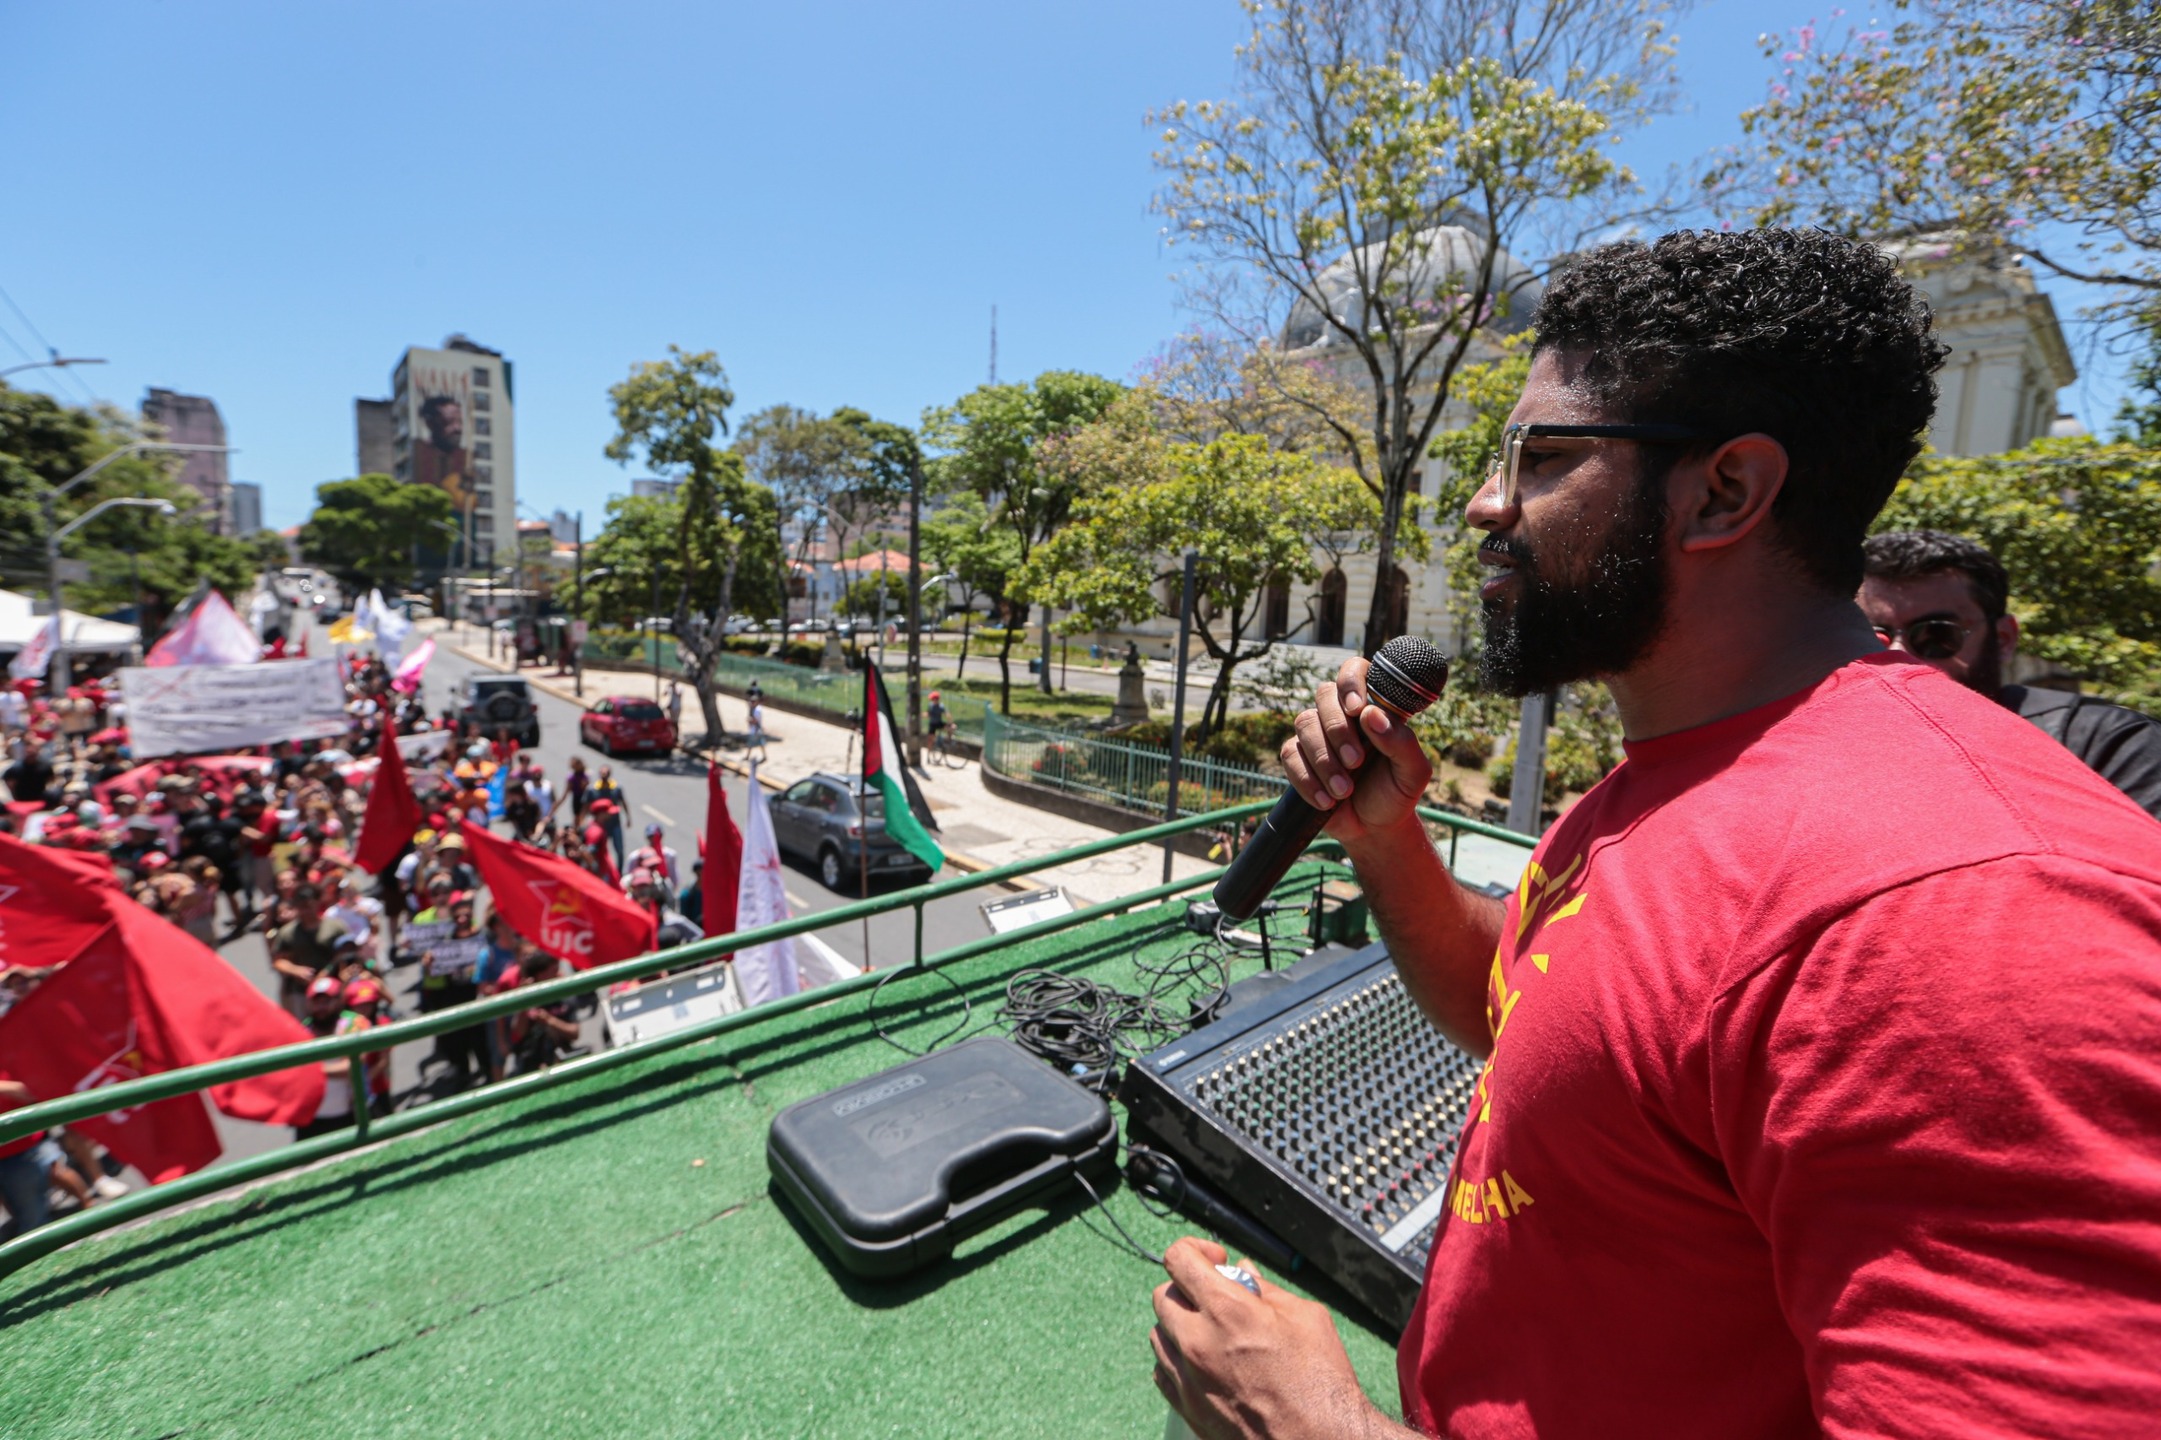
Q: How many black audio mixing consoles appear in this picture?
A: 1